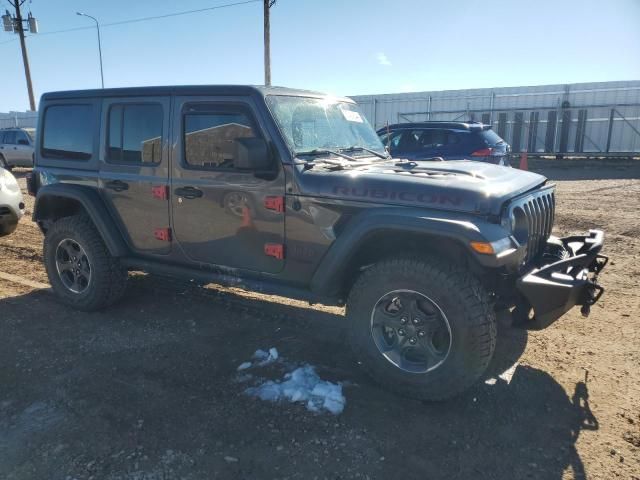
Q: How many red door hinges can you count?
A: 4